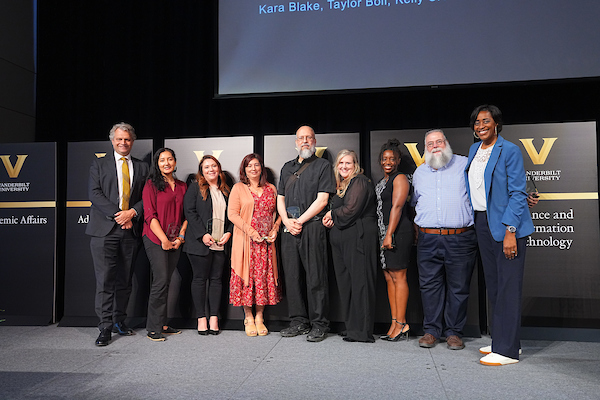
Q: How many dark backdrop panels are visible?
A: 6